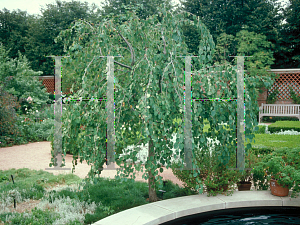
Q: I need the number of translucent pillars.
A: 4